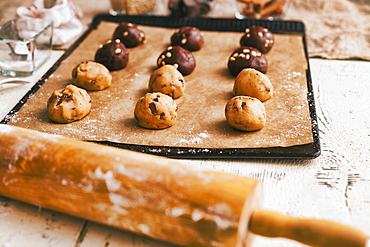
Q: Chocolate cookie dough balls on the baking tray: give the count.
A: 6